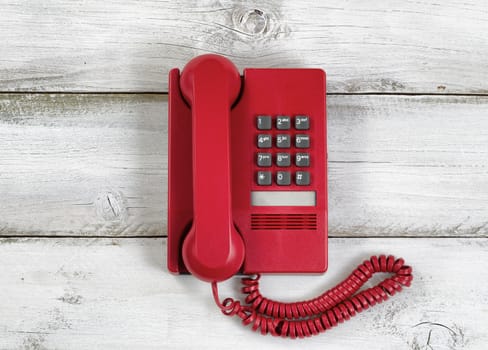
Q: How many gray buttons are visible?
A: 12